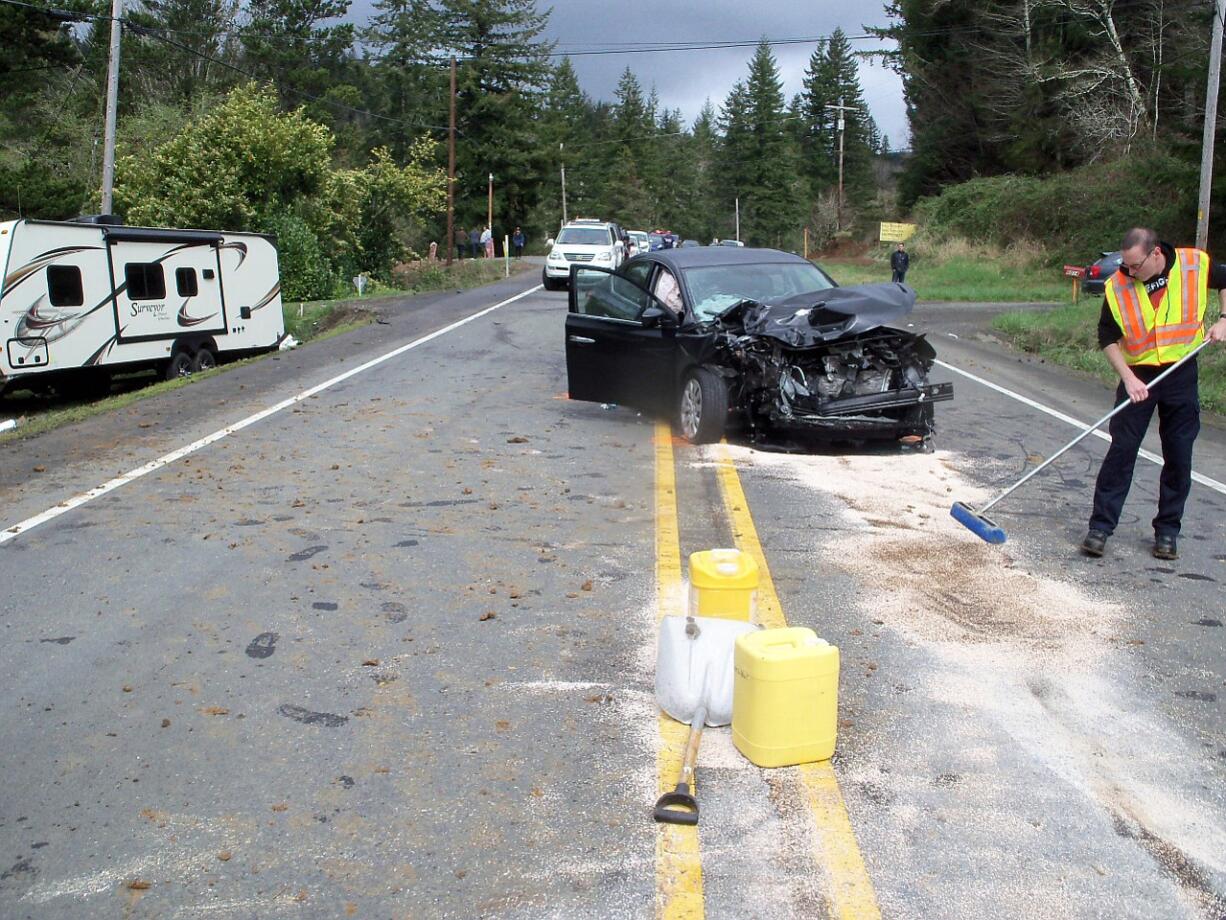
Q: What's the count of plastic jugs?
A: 2